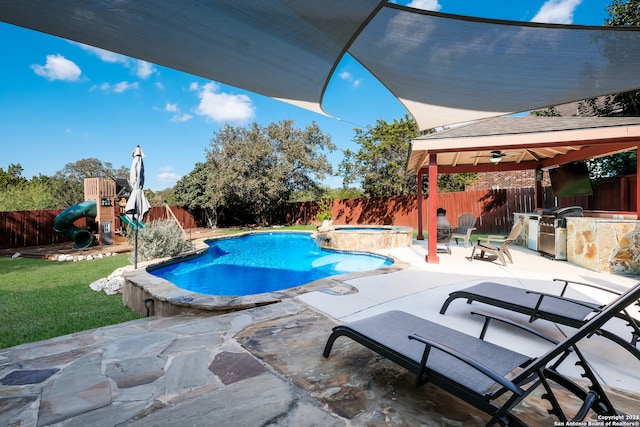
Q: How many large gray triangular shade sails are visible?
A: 2